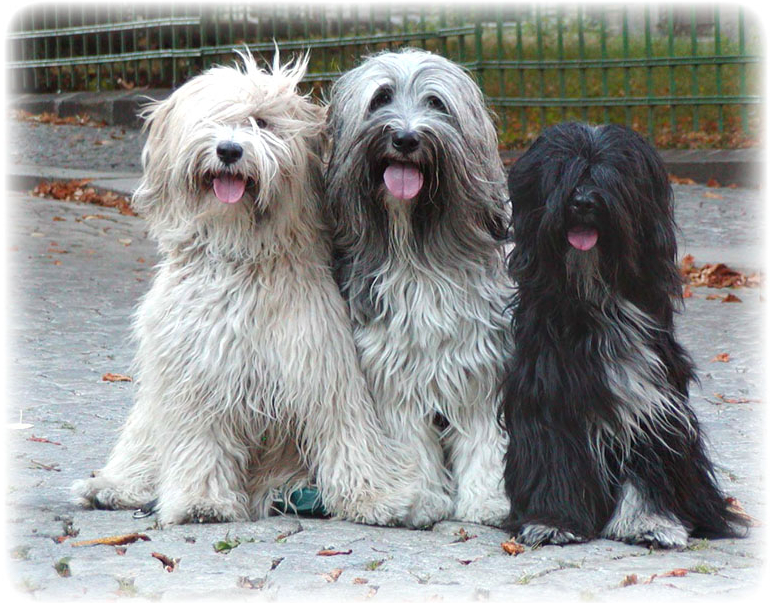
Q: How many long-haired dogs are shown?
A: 3